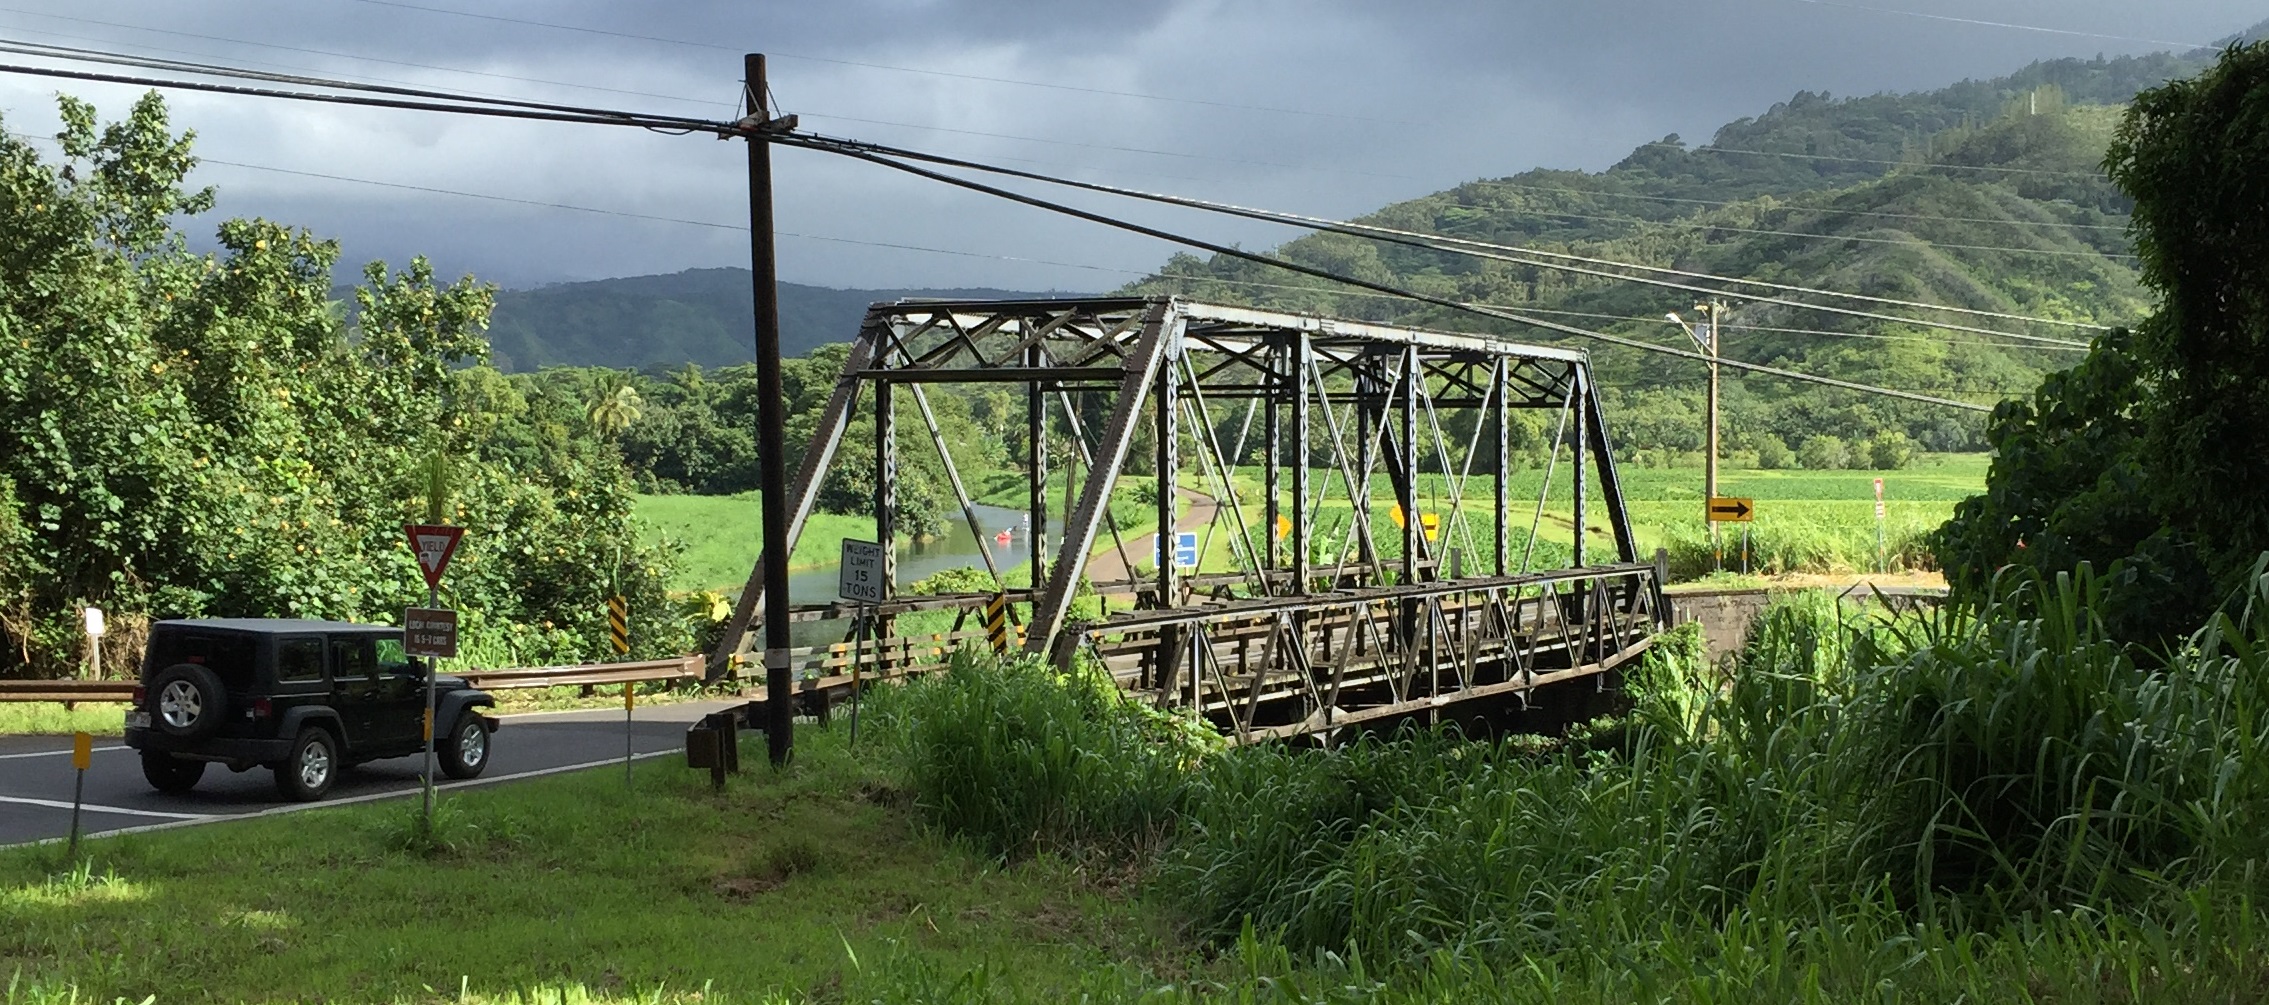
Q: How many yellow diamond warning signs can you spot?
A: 2